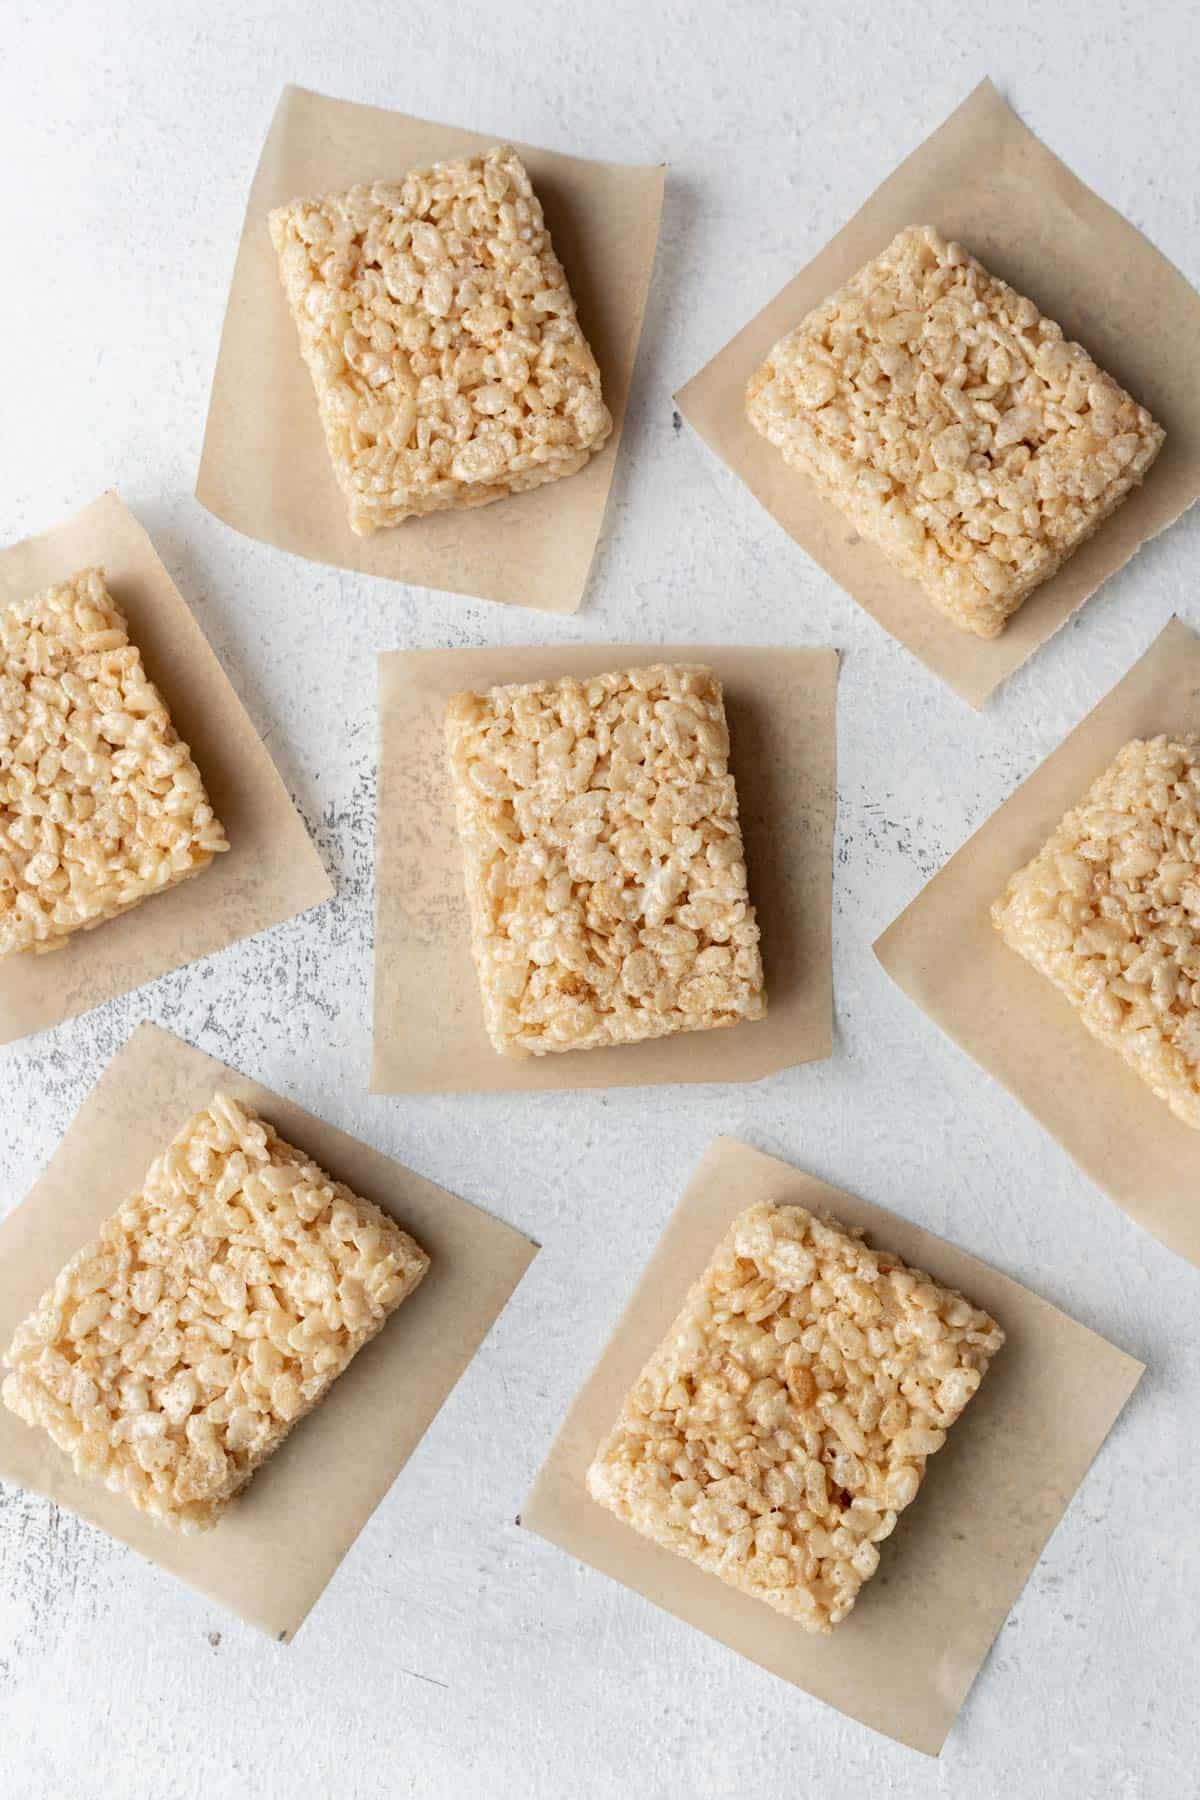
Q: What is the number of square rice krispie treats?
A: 7